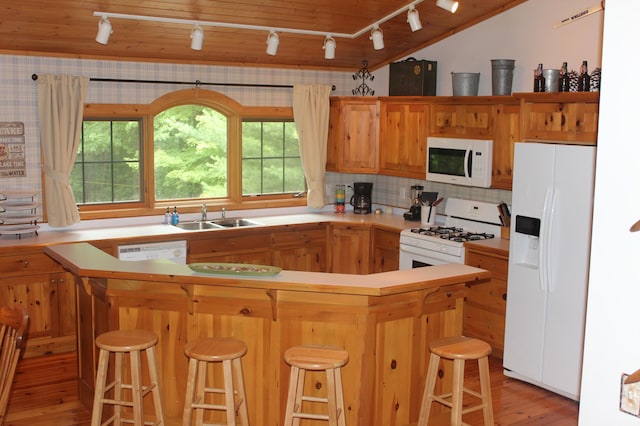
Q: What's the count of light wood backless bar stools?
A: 4